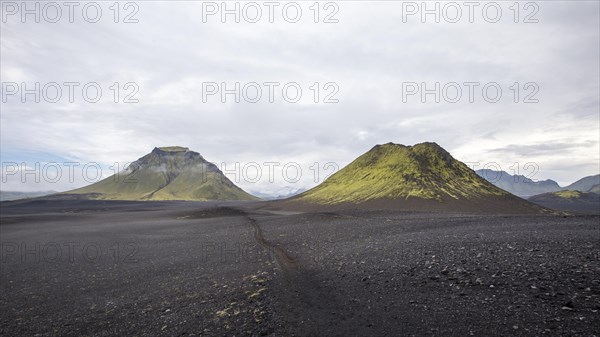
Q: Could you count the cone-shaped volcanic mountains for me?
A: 2